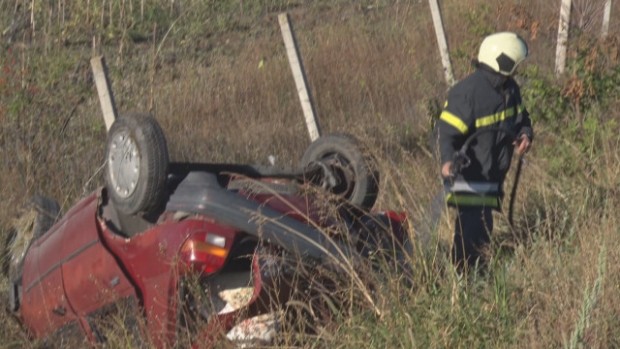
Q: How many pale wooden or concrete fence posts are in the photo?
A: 5